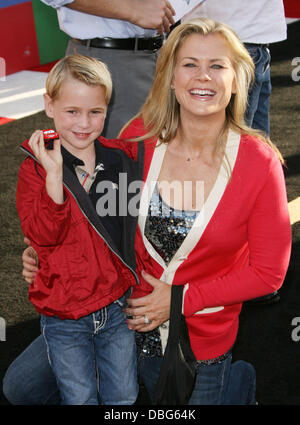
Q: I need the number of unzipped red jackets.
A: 1